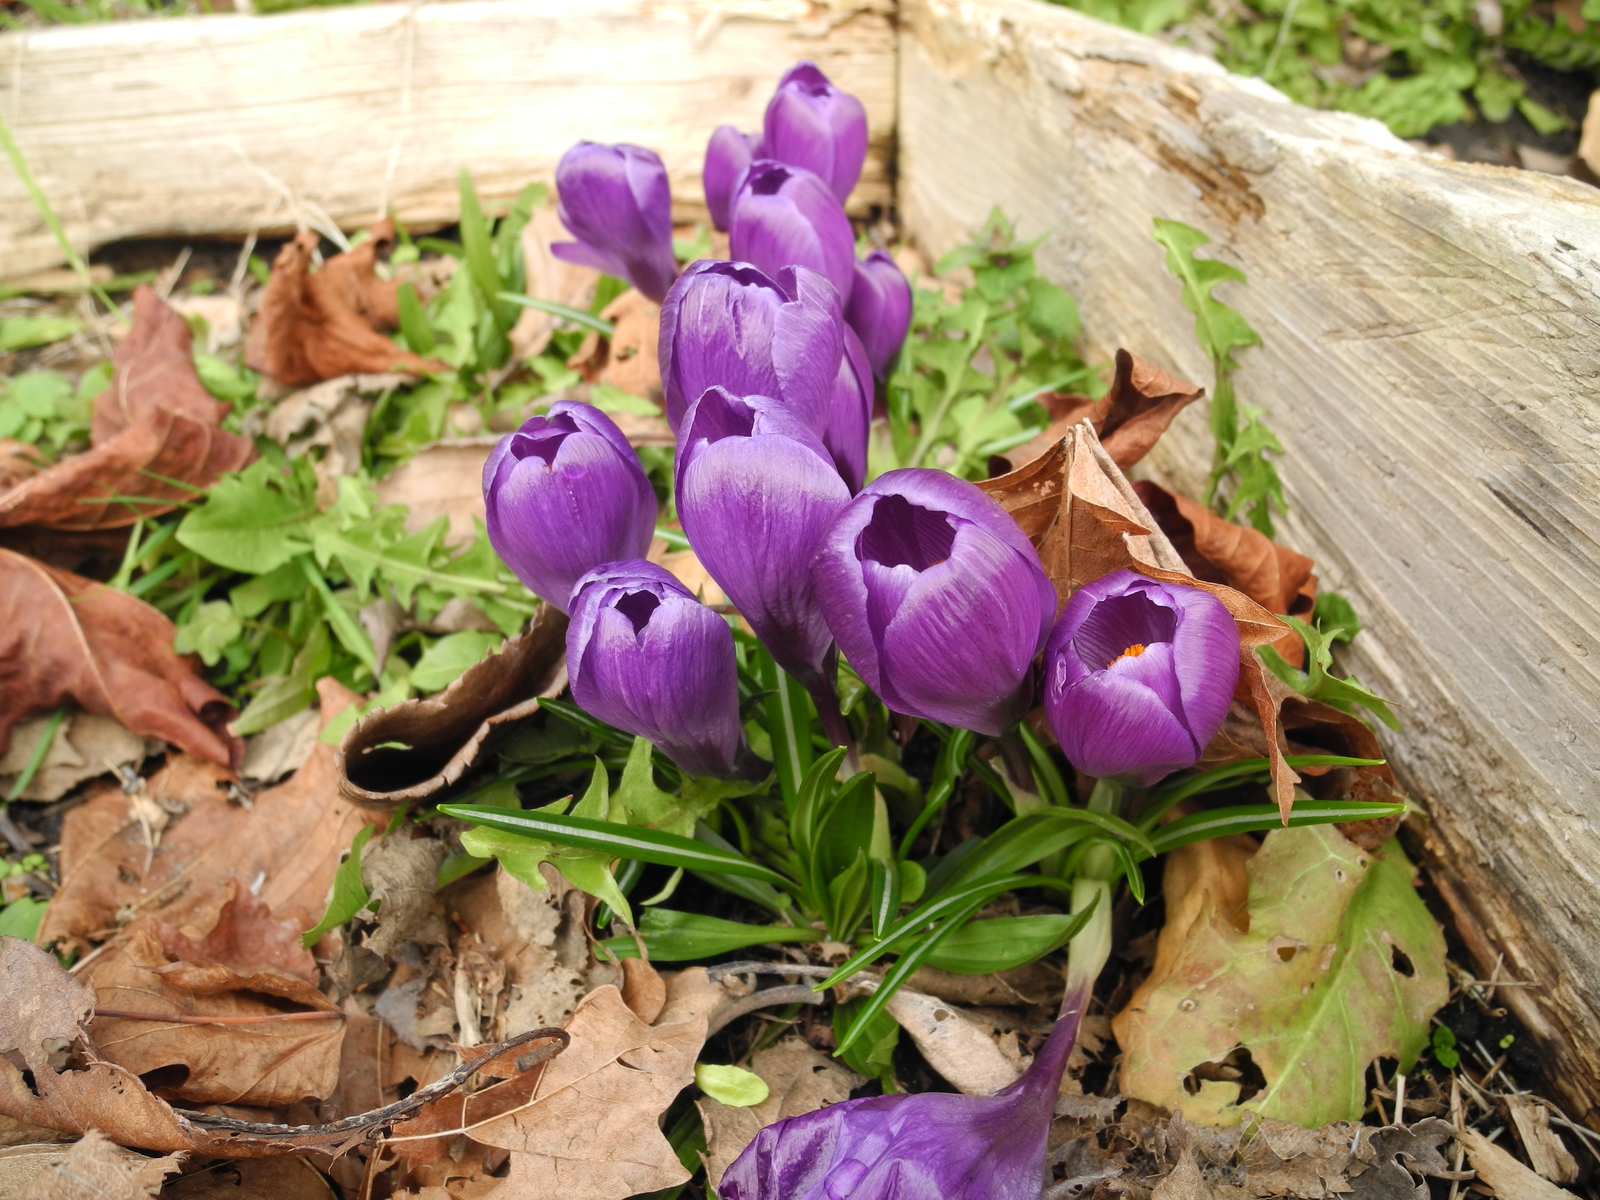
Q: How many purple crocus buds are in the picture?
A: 13